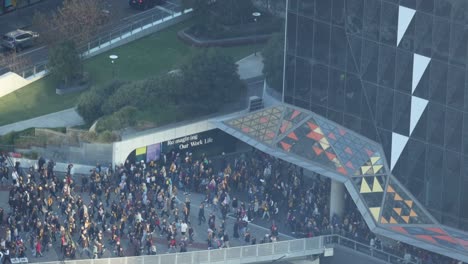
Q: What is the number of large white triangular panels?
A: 4